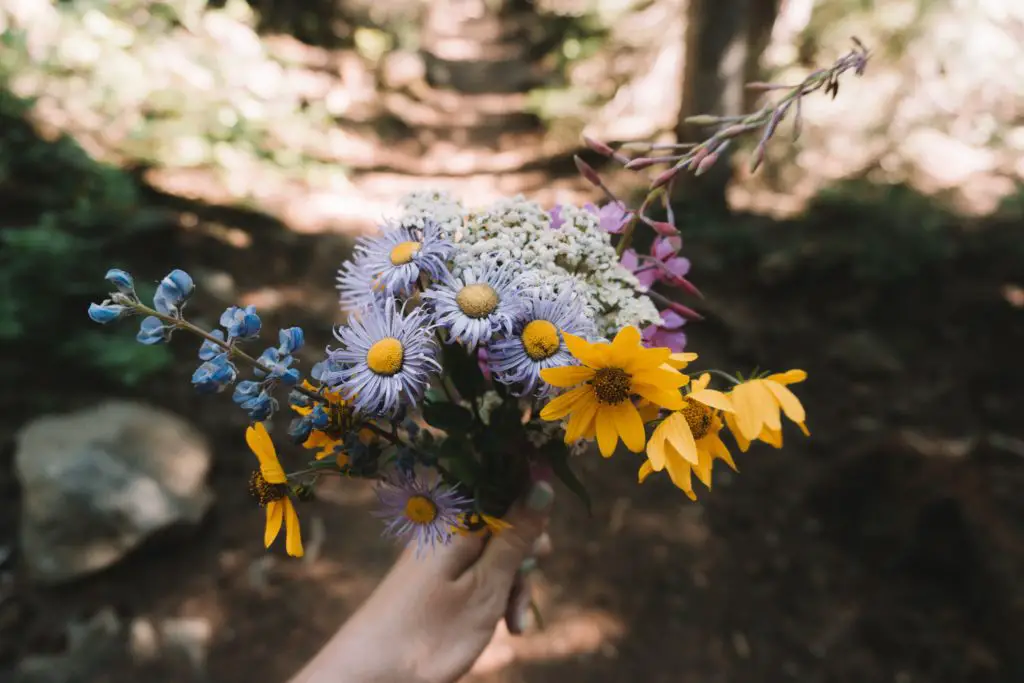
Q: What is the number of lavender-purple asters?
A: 6